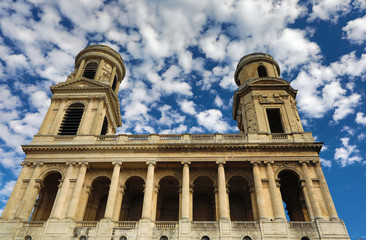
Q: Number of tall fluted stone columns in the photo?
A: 12